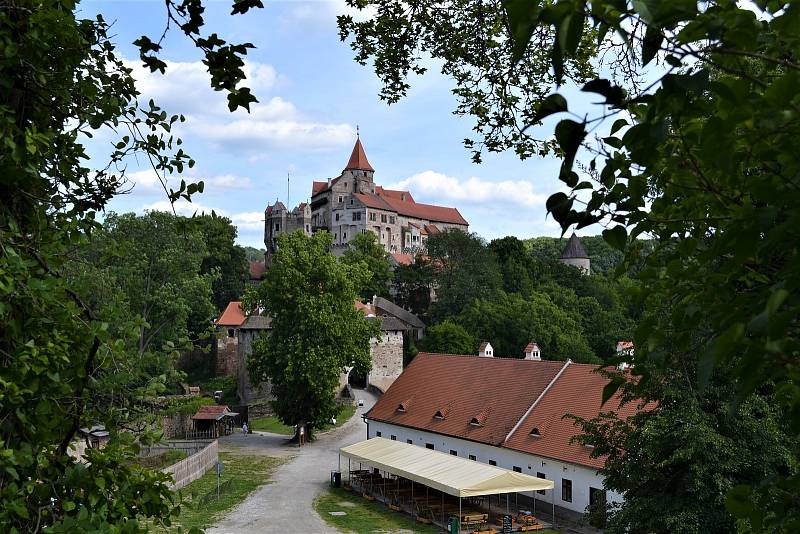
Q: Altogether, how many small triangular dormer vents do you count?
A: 4